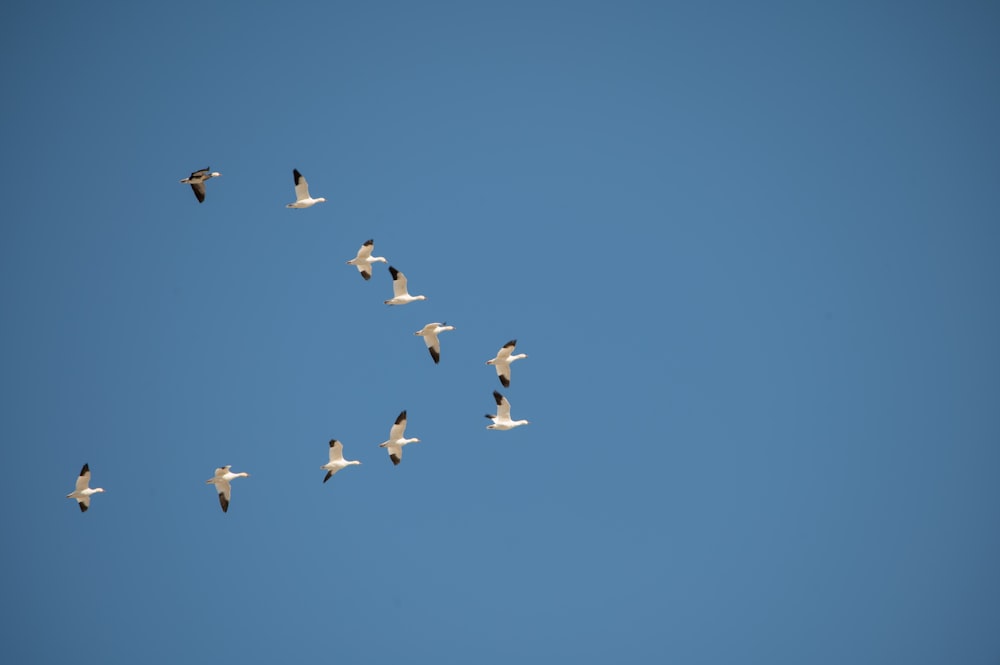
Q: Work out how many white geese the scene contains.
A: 10